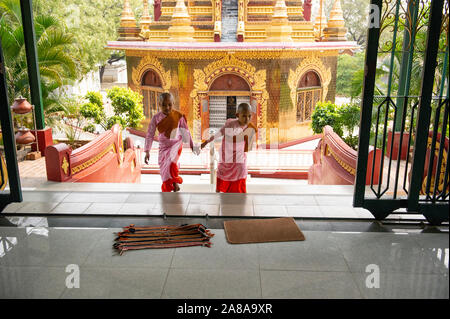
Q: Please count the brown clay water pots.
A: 2